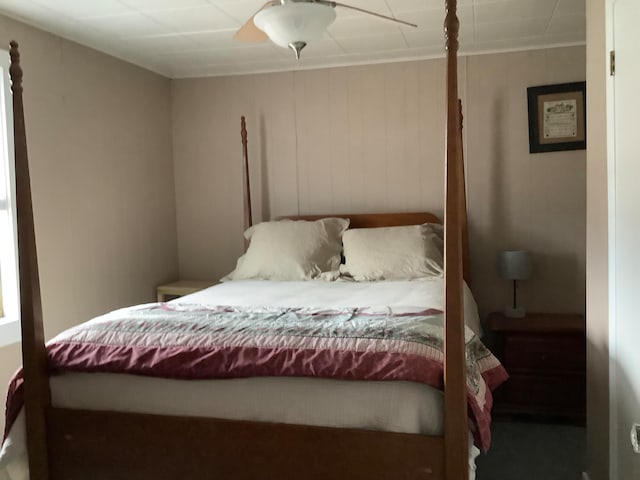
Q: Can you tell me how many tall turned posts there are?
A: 4